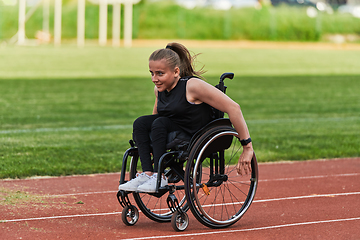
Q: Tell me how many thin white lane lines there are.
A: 3